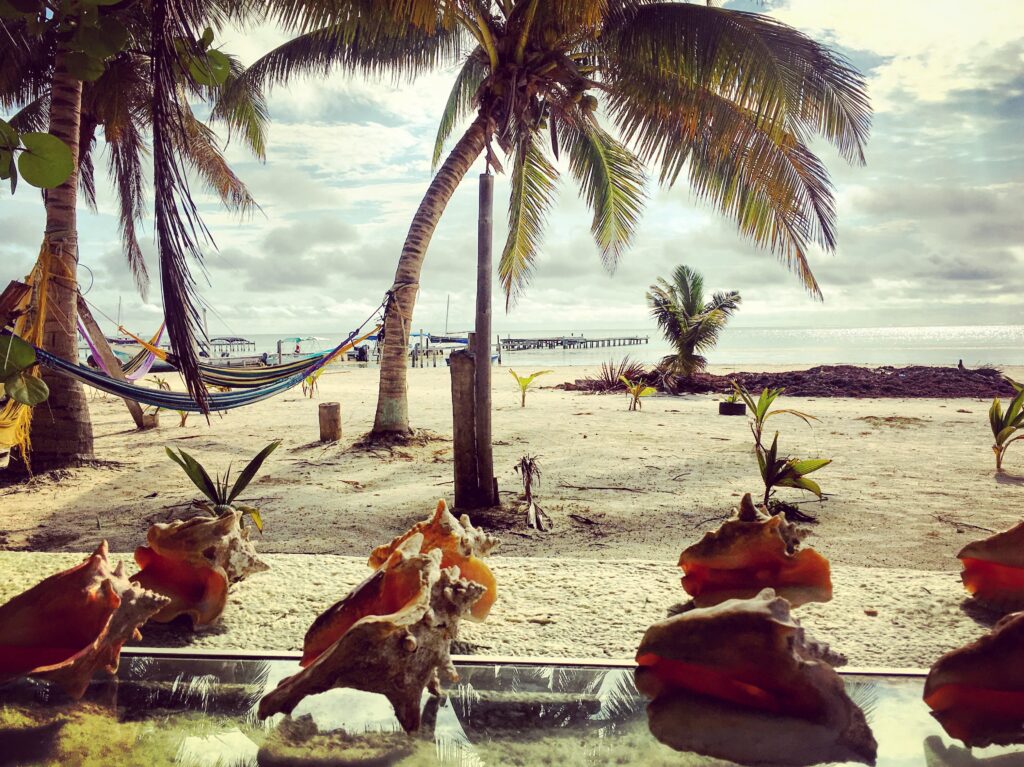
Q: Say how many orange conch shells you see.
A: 8